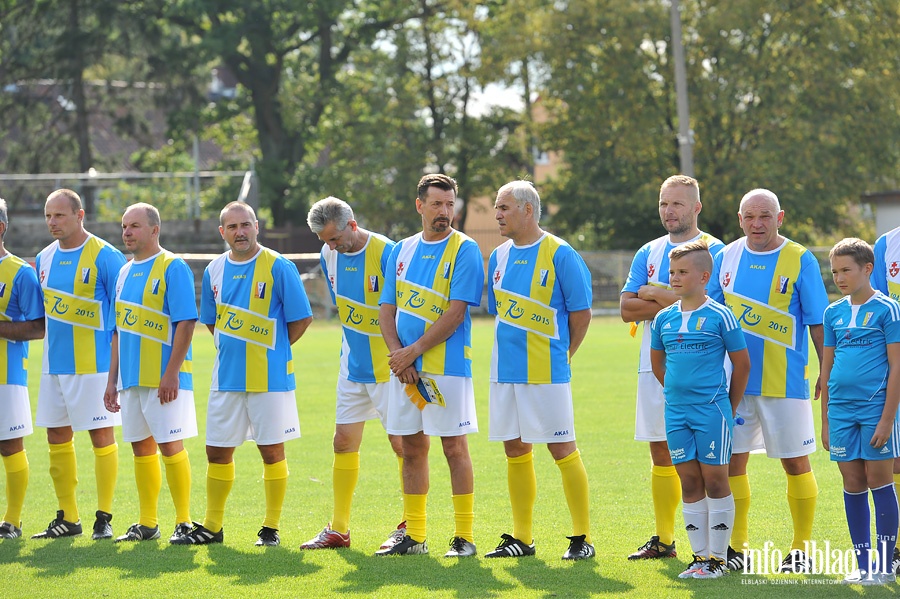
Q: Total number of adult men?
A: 10